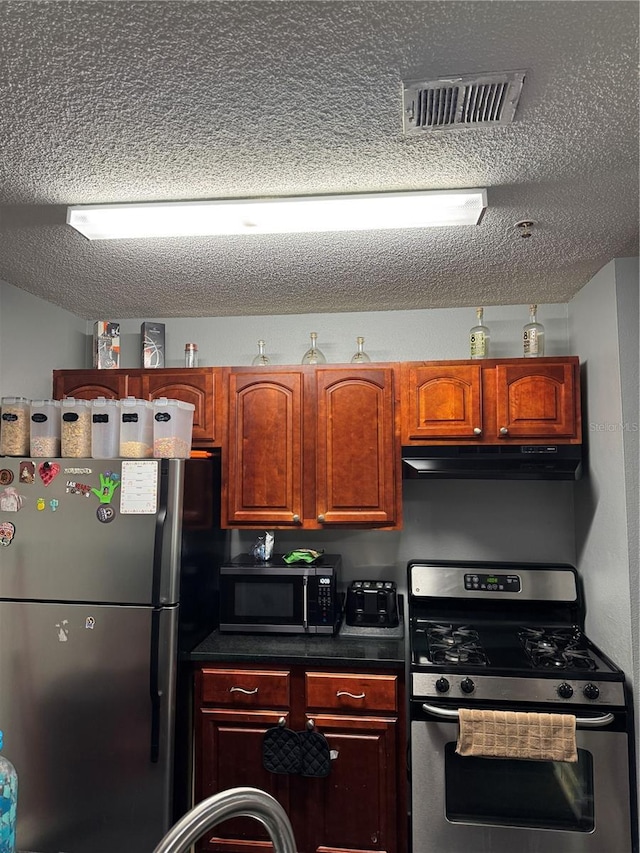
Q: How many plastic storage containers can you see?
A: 6